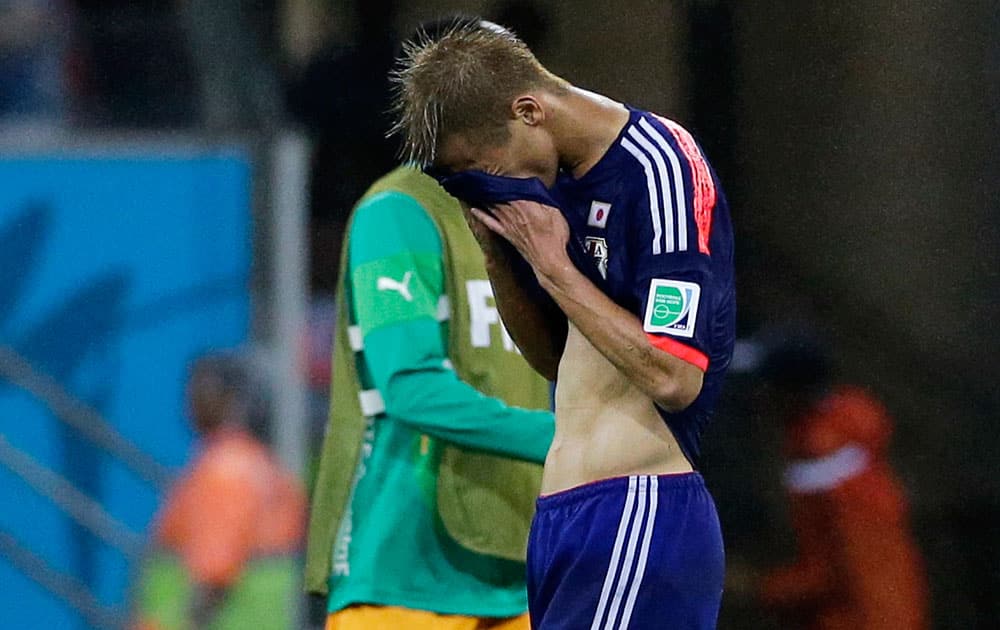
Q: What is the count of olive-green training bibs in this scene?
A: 1